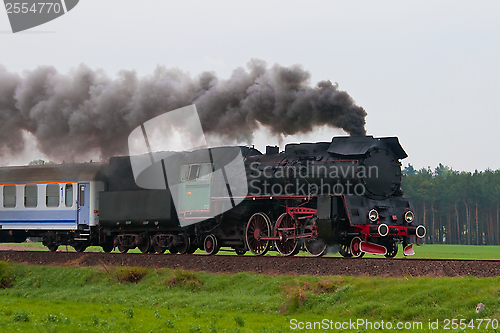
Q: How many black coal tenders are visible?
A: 1